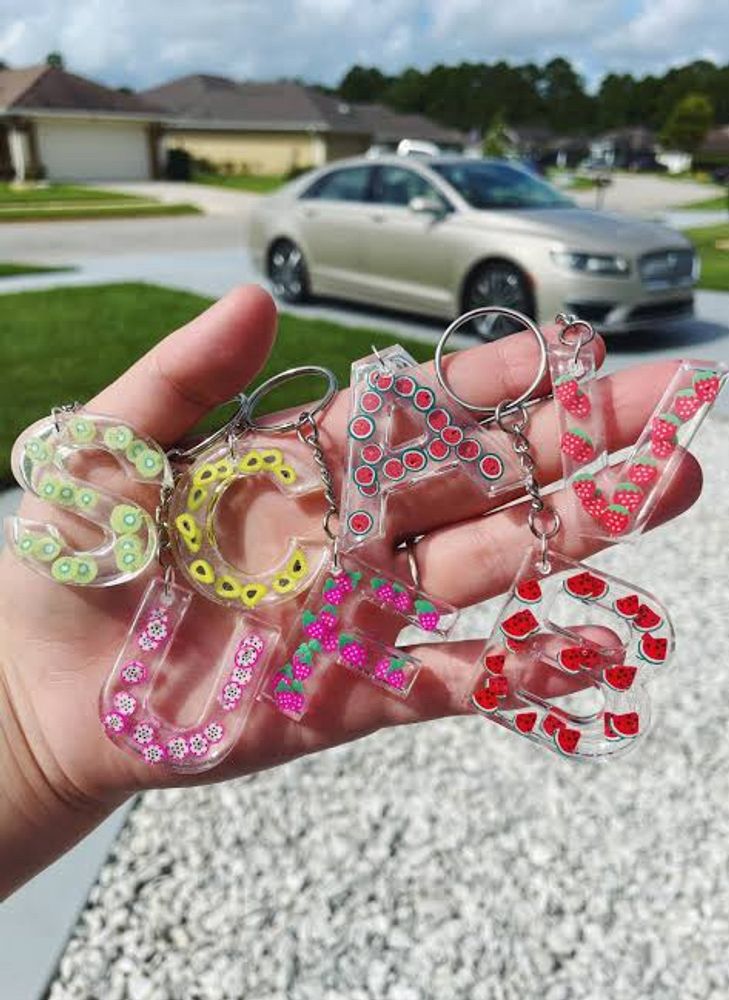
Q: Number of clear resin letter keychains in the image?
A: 7